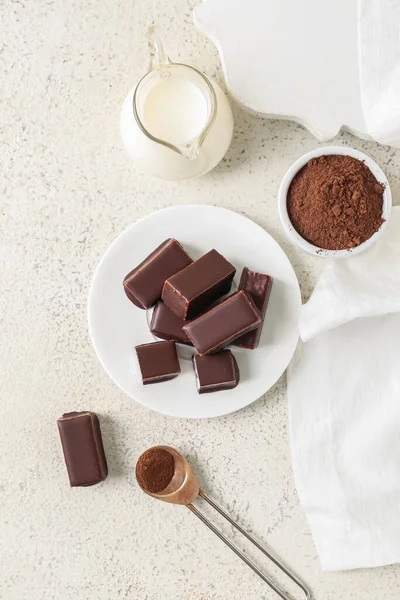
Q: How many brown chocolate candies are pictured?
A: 8